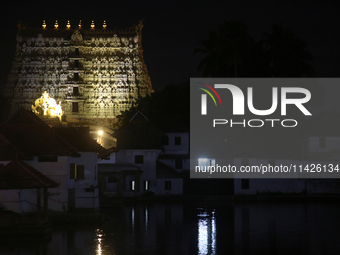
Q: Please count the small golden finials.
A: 6